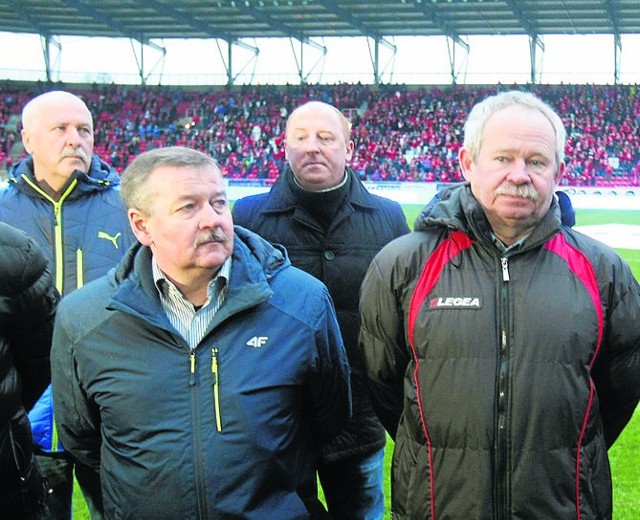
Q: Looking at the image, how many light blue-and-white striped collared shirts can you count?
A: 1